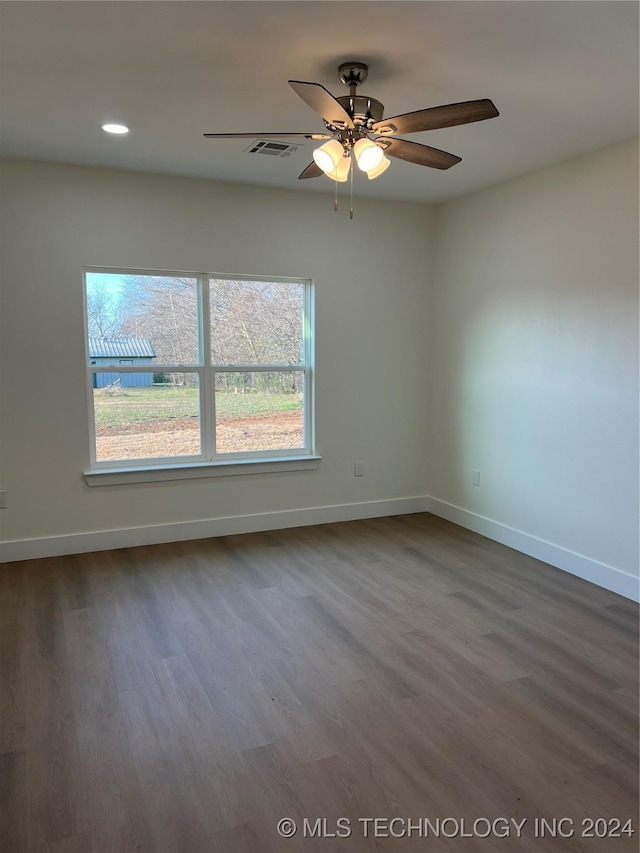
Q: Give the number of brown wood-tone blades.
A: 5